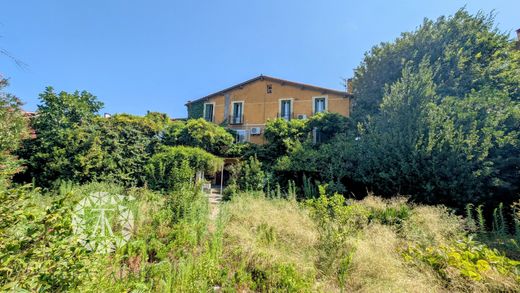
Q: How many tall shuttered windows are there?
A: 4